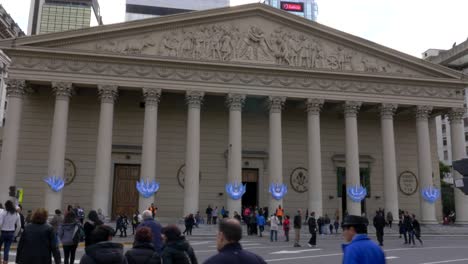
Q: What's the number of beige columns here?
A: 12